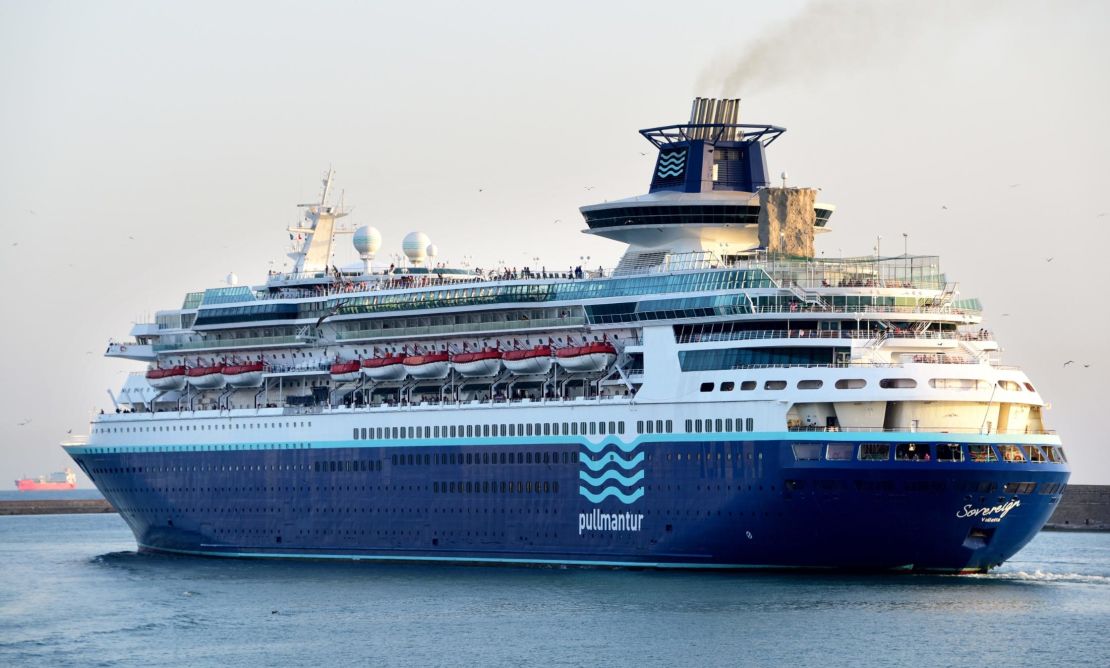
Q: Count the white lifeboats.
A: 9